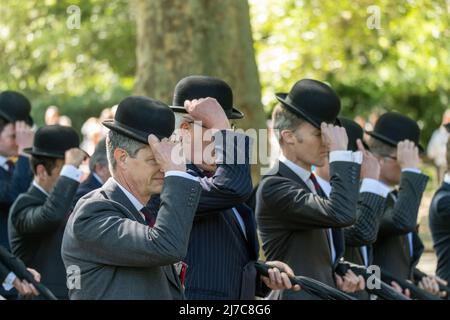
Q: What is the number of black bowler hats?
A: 7